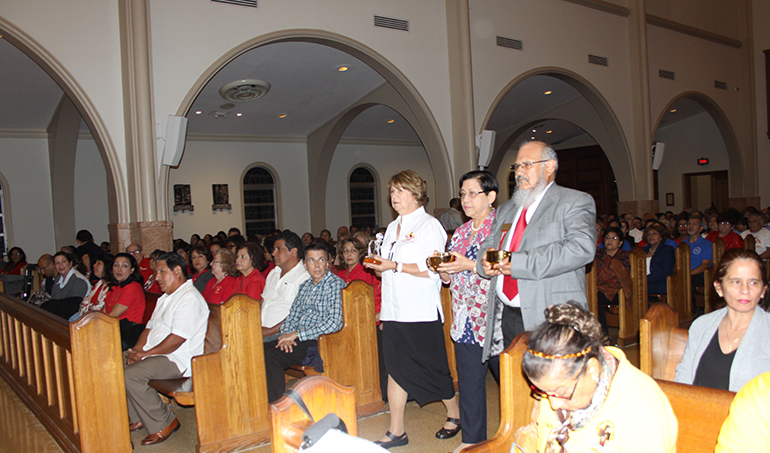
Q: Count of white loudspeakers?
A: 3